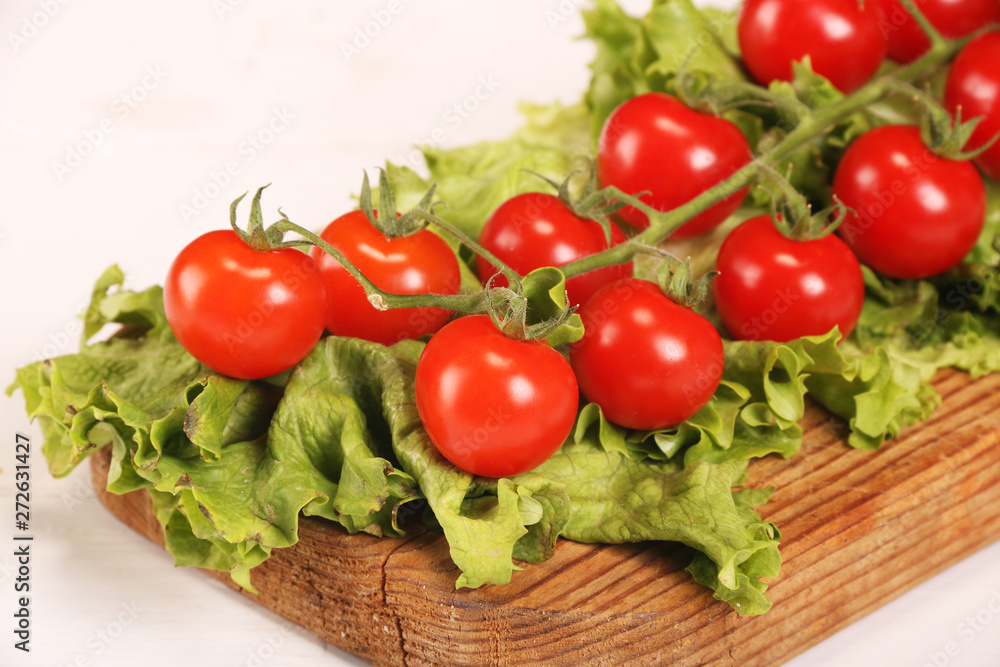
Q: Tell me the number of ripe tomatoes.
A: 11